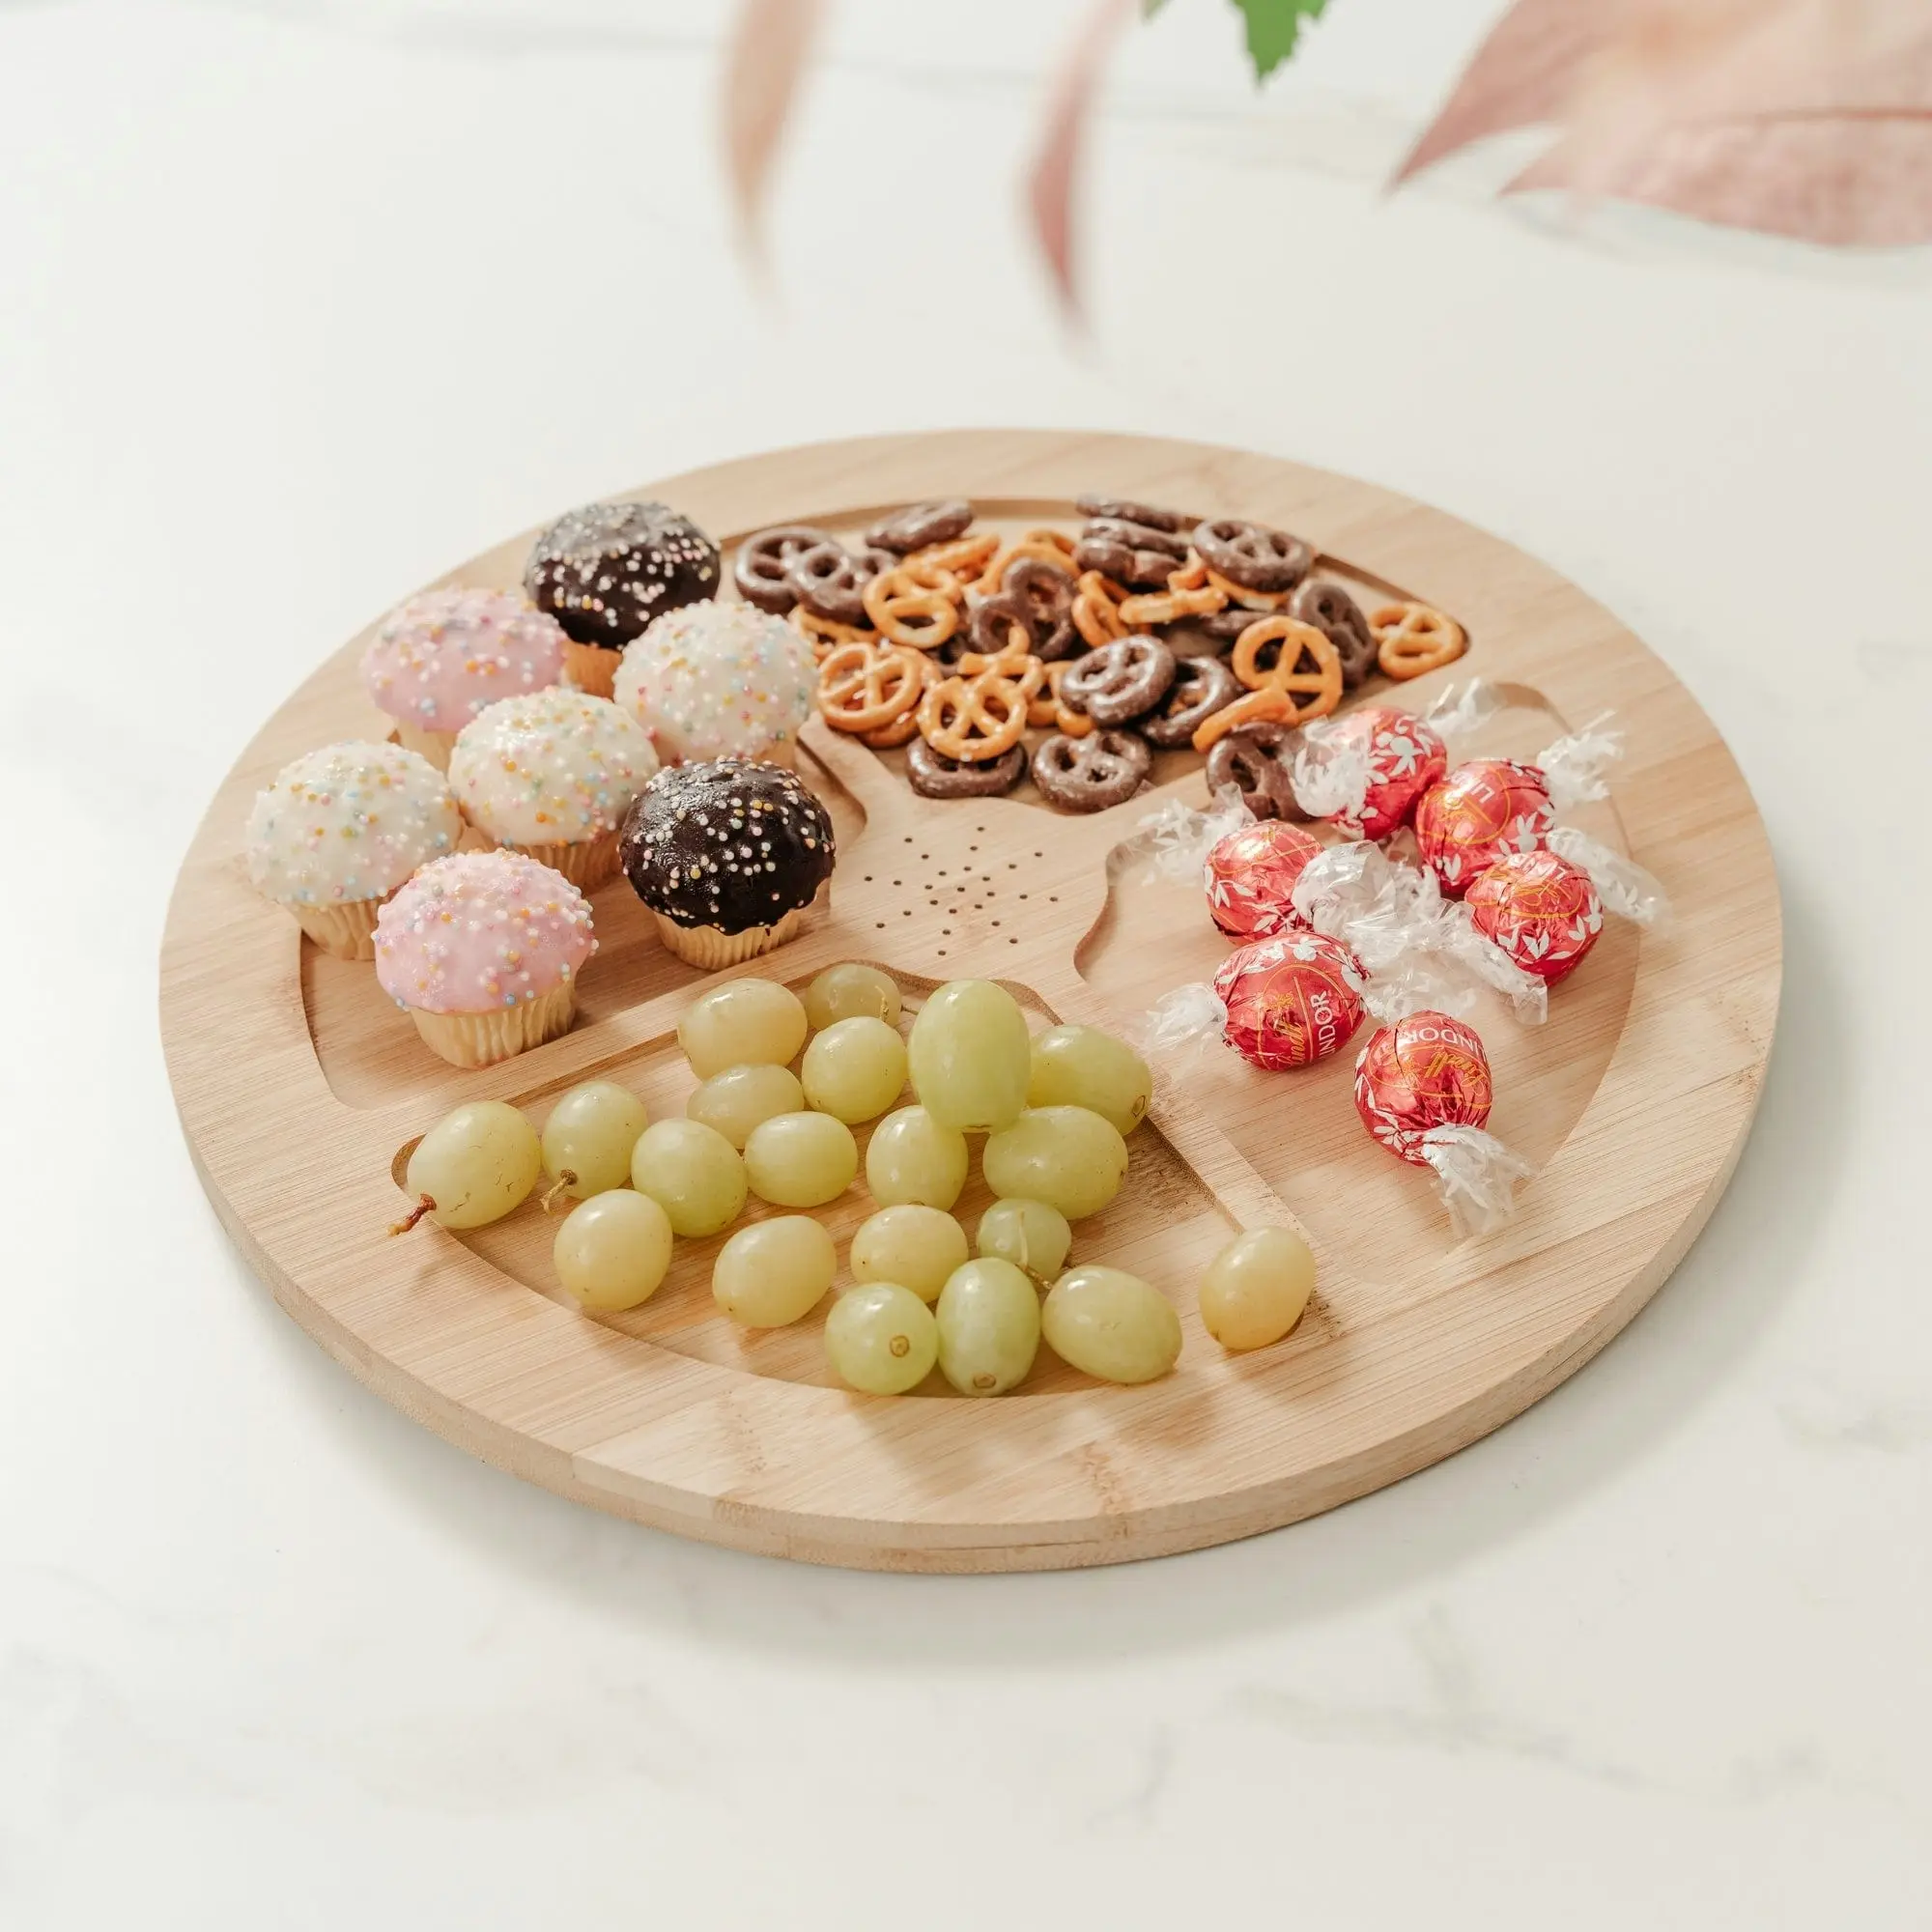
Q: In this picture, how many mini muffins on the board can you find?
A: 7